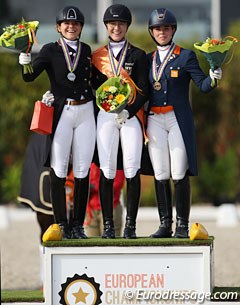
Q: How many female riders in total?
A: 3